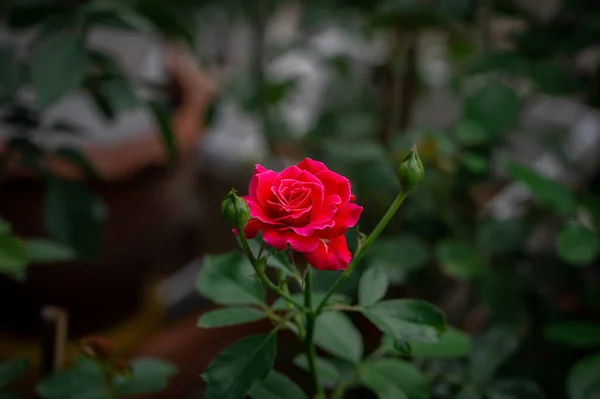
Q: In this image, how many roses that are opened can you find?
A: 1